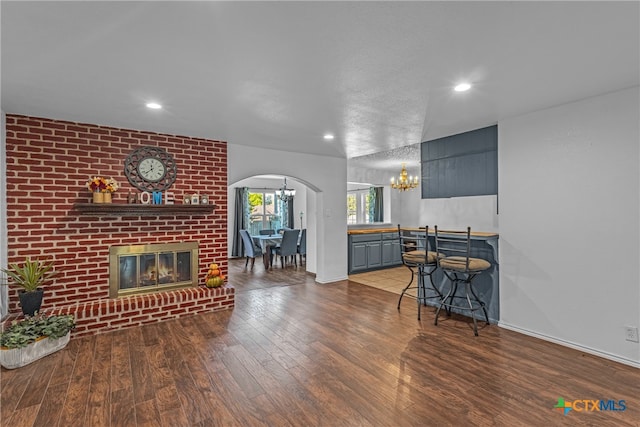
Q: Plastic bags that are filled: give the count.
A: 0